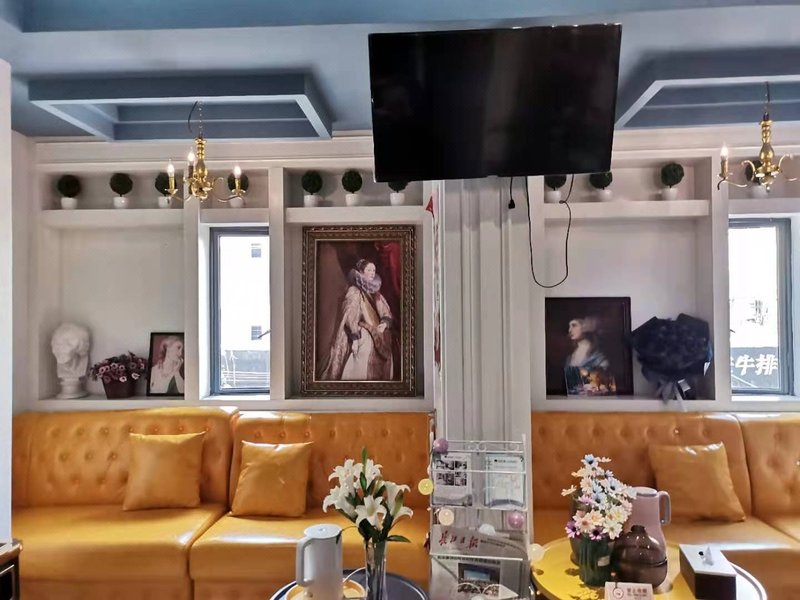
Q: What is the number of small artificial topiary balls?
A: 11